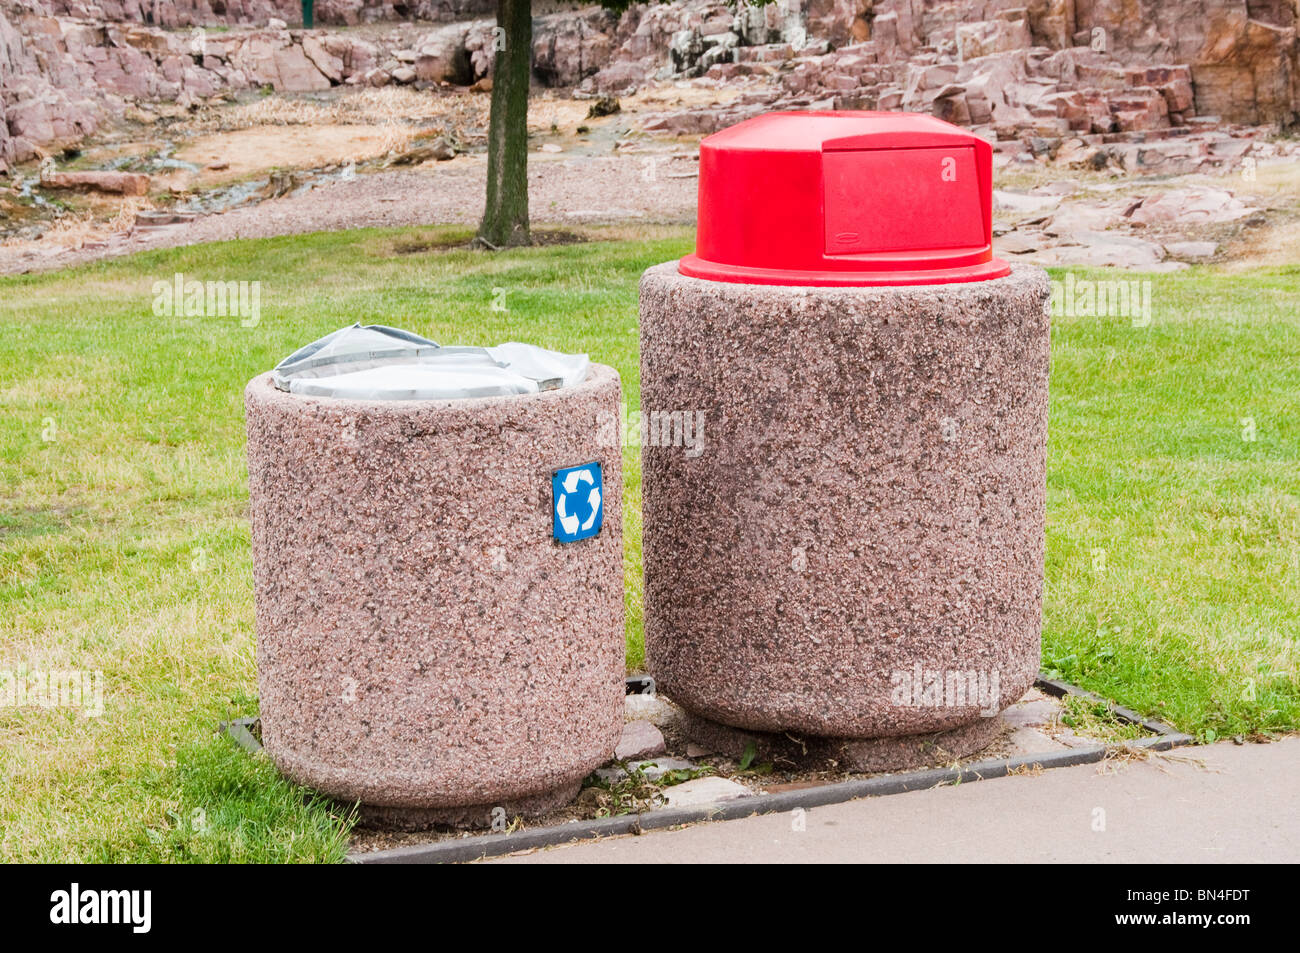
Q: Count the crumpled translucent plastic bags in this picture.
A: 1